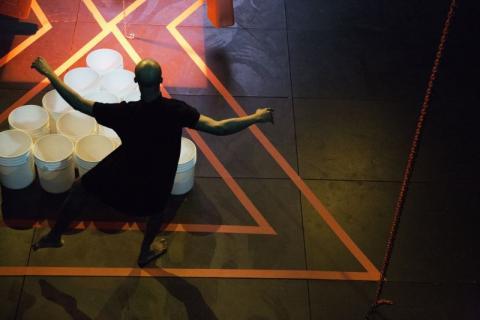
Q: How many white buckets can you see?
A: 13